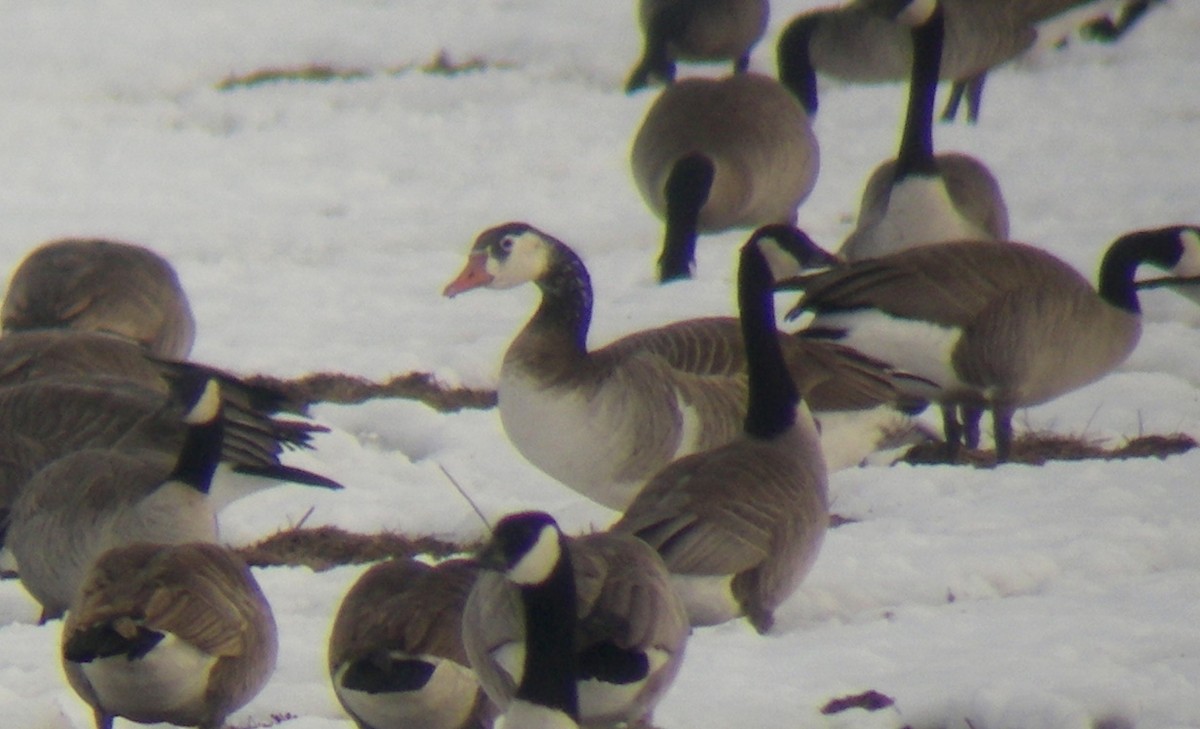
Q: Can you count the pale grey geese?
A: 1